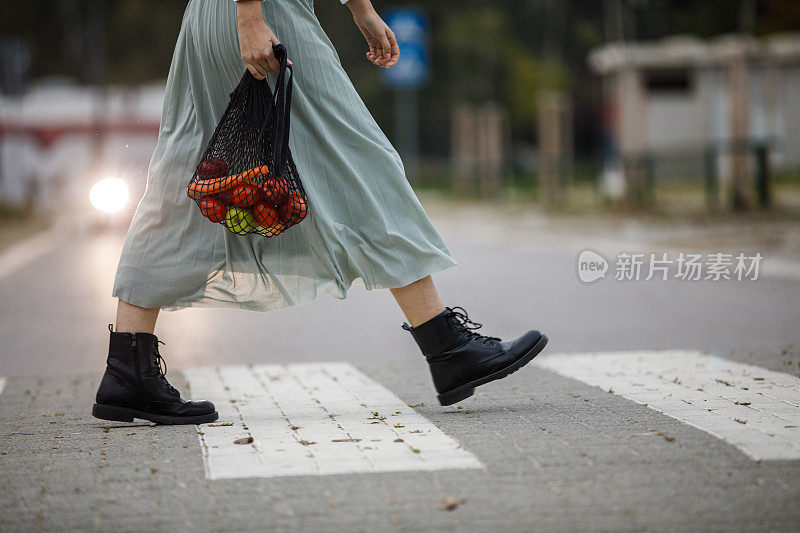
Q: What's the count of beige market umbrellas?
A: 0